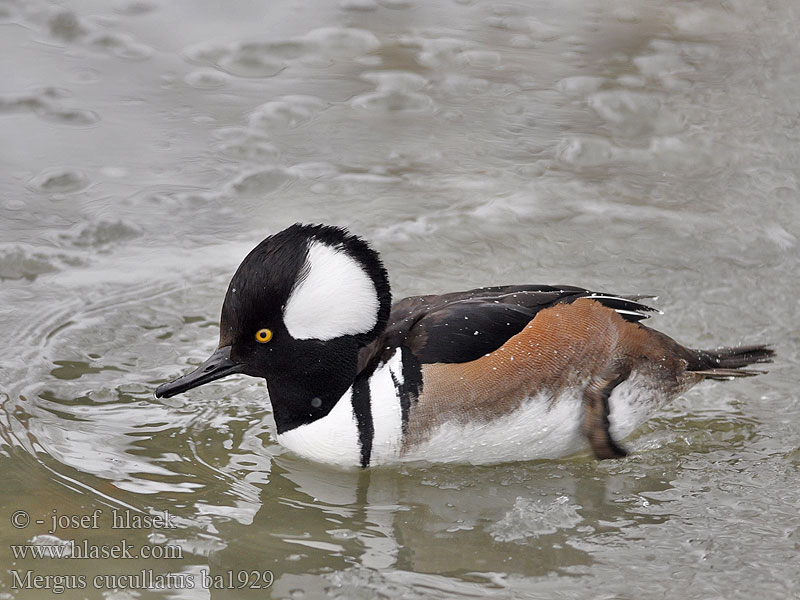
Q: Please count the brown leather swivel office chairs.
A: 0